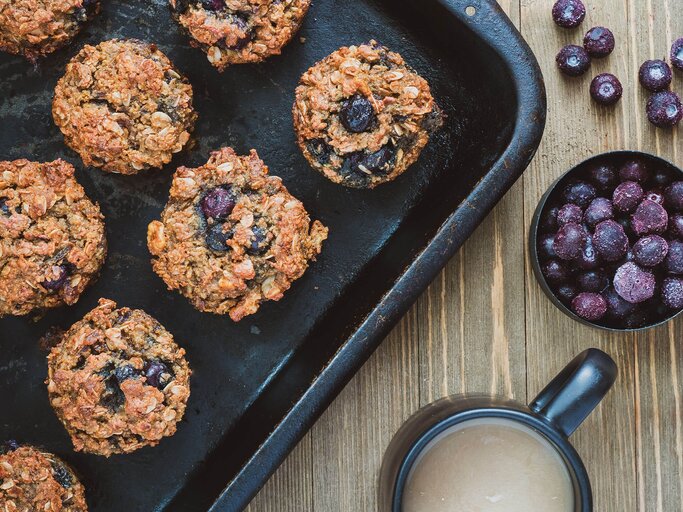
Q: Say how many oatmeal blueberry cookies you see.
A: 8